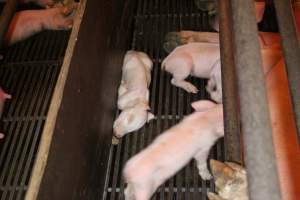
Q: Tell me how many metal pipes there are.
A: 3